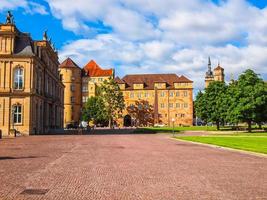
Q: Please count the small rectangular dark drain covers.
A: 1